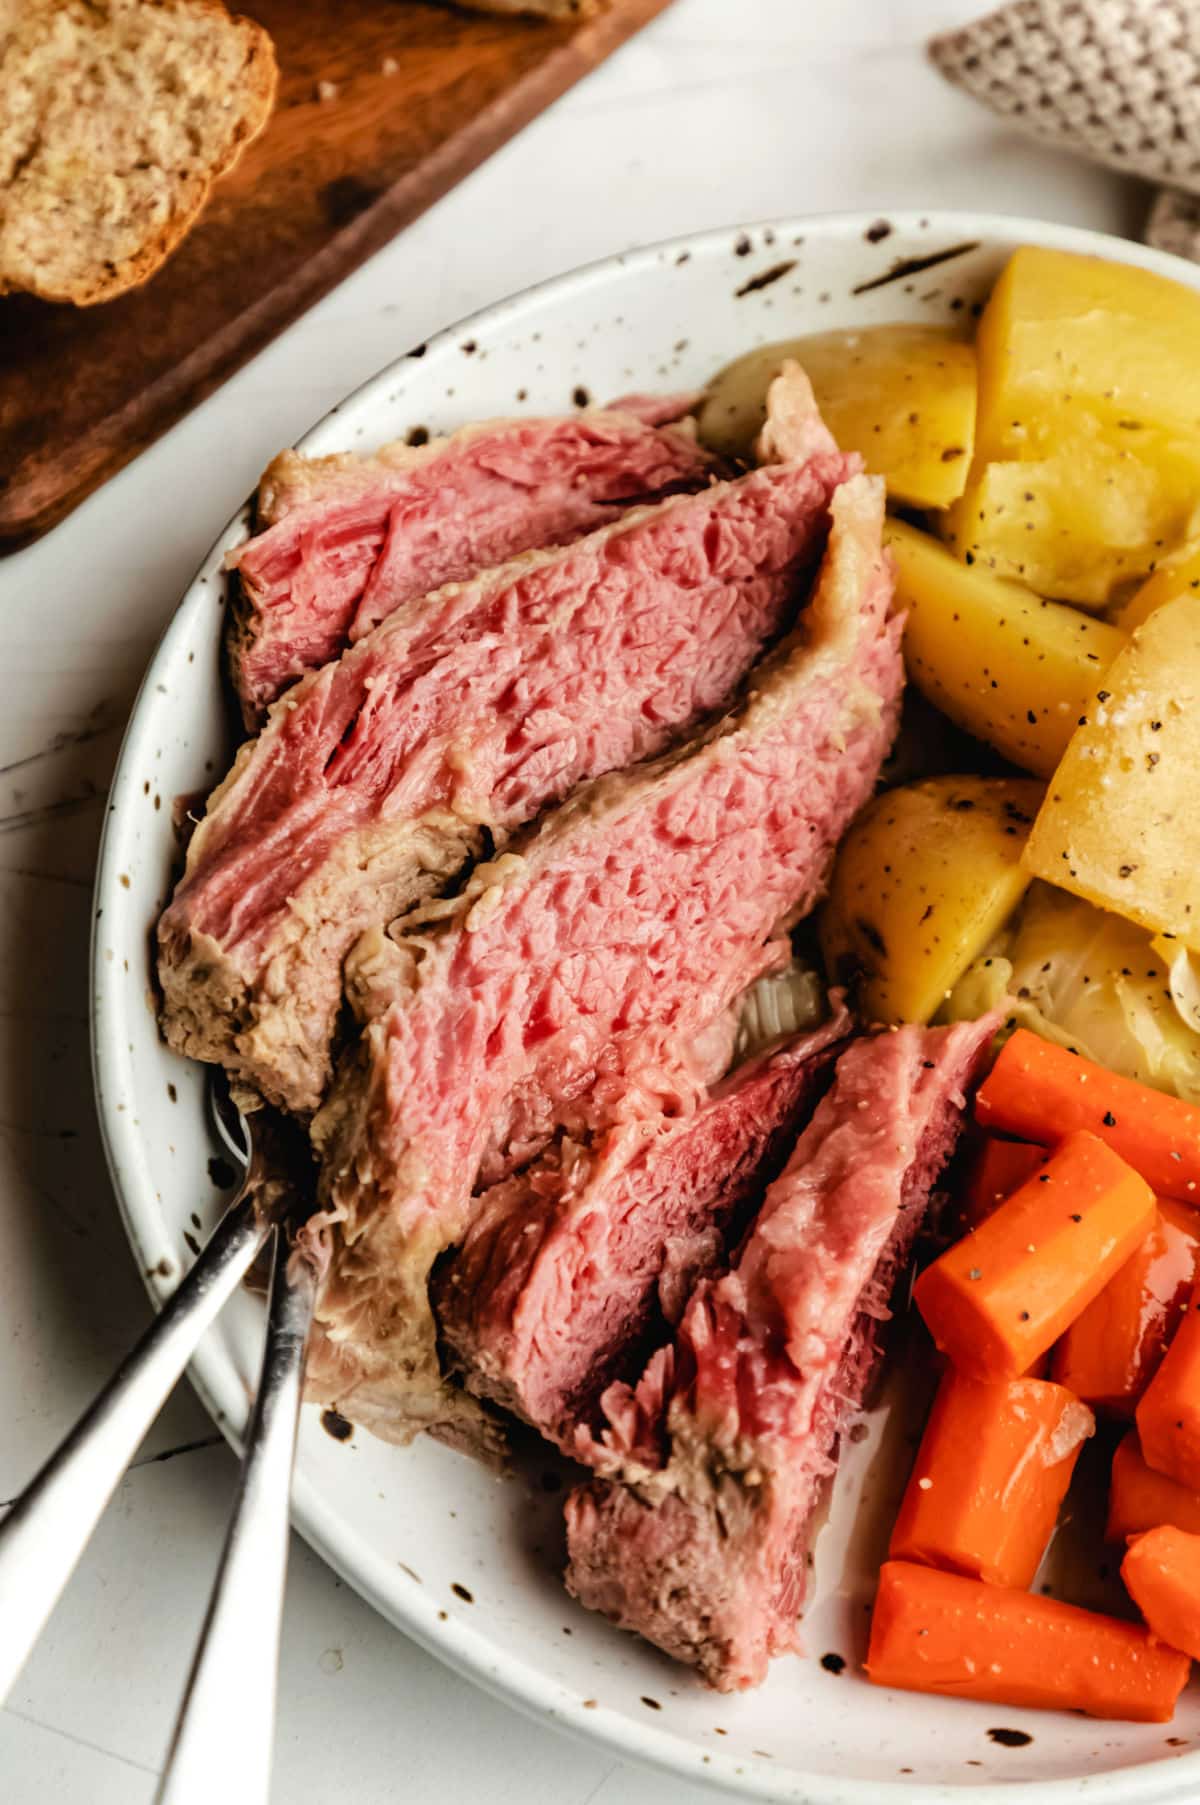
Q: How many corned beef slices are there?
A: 5